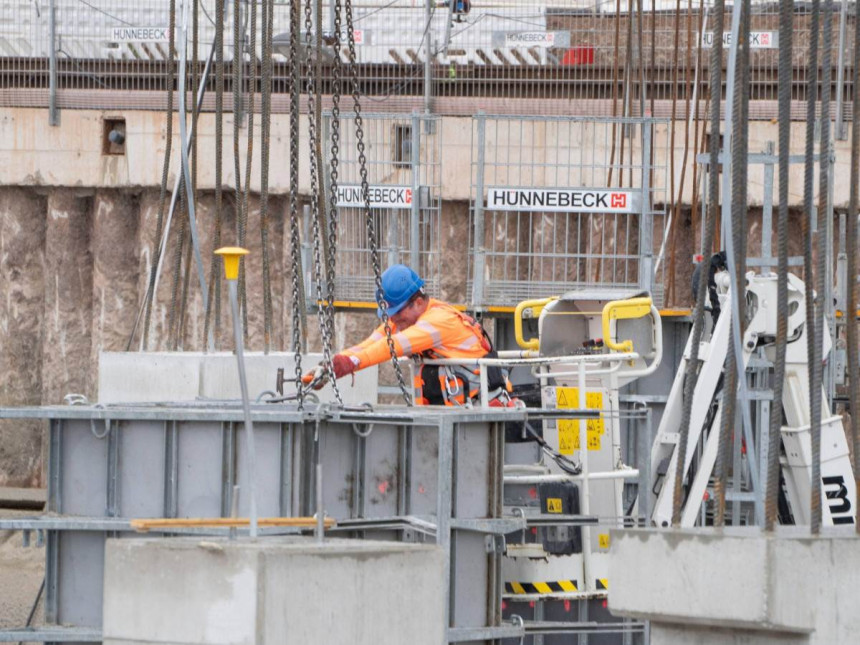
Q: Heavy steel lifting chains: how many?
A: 4